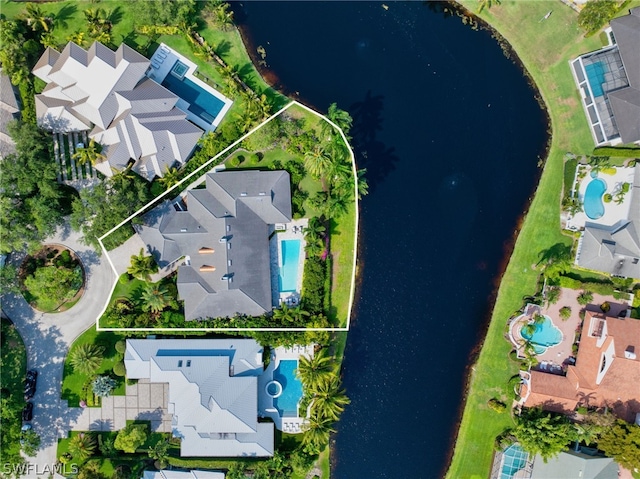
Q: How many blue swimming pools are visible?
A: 7